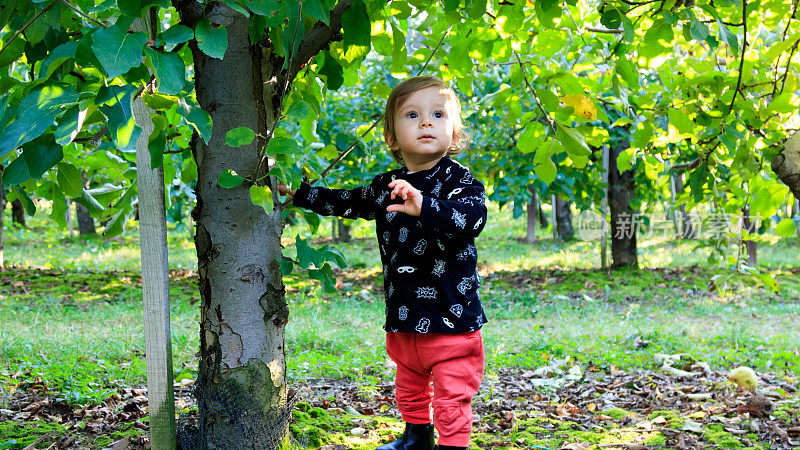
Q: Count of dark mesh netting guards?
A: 1